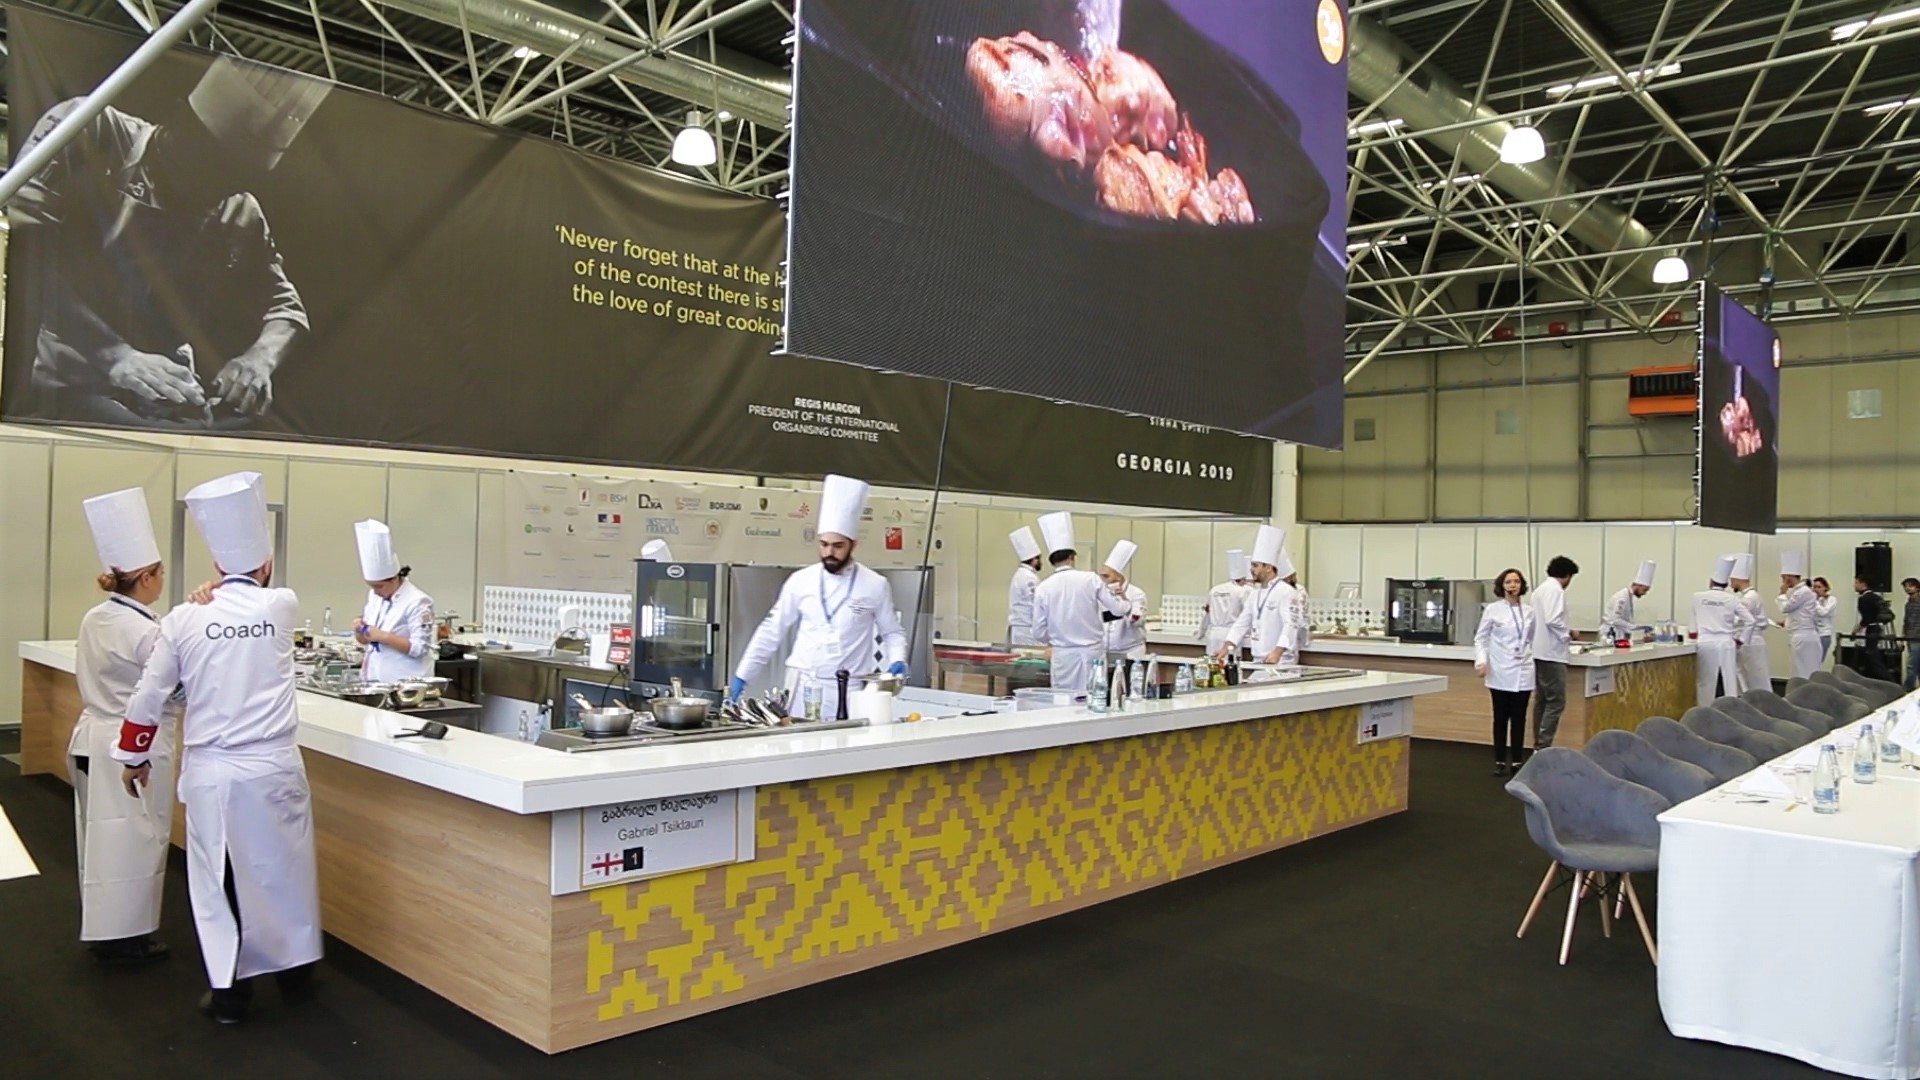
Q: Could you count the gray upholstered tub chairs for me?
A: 10